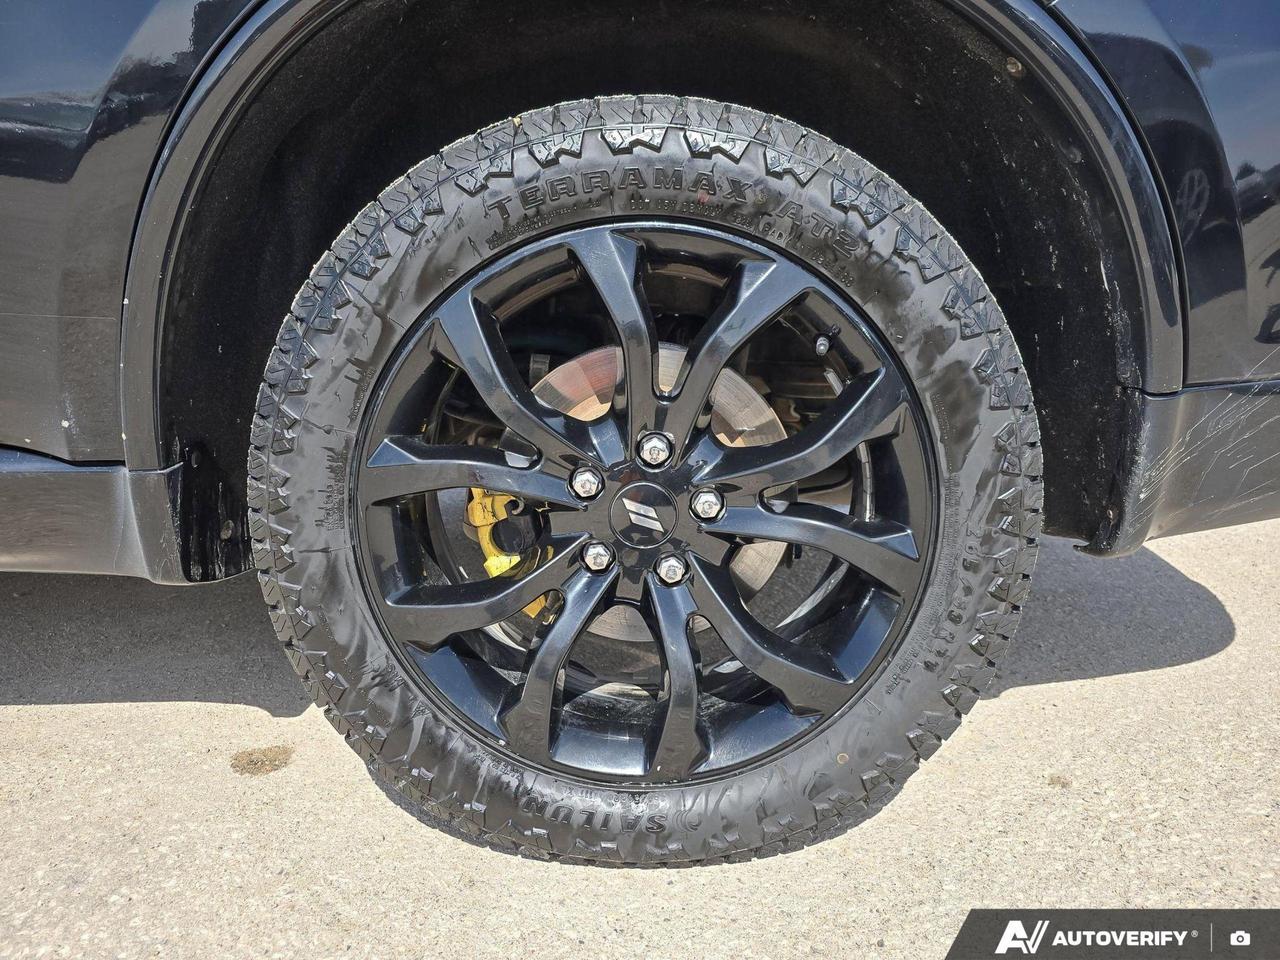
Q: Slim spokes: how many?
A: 10